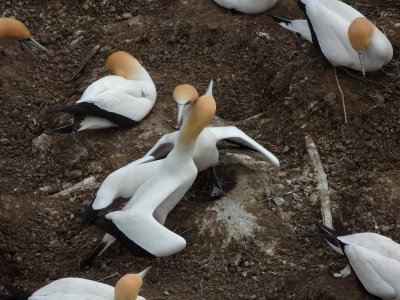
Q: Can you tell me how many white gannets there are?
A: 8